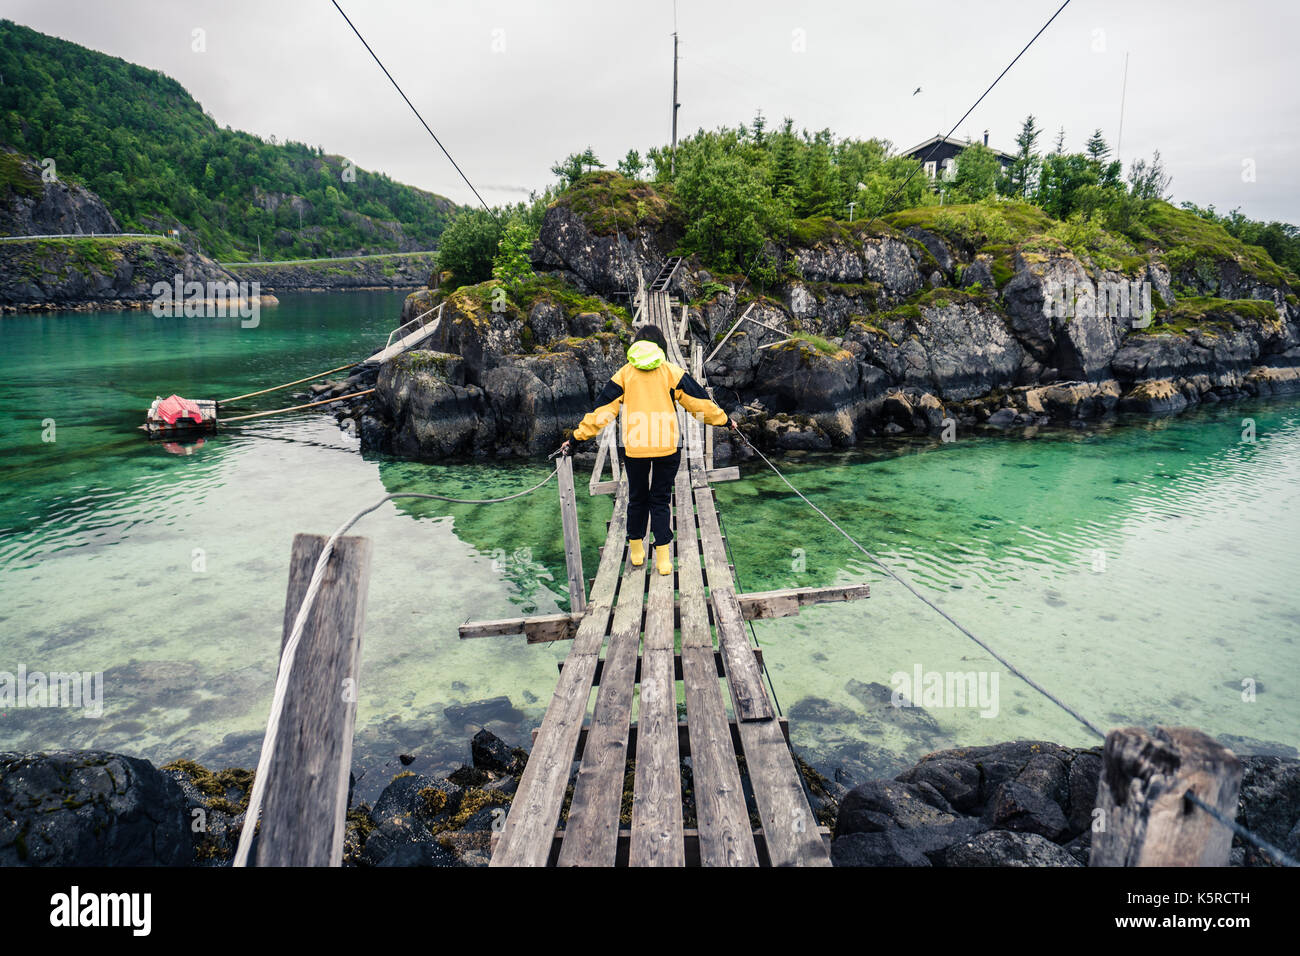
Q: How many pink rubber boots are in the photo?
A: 0